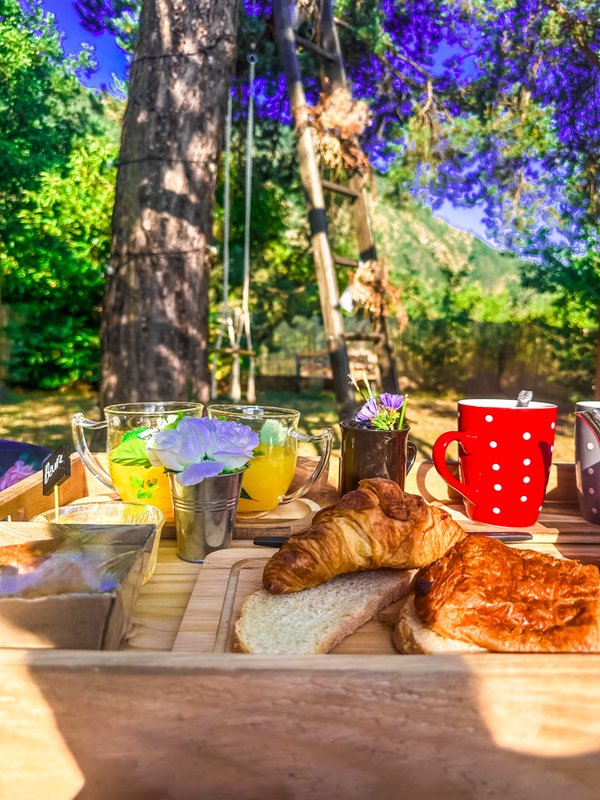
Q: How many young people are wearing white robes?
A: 0